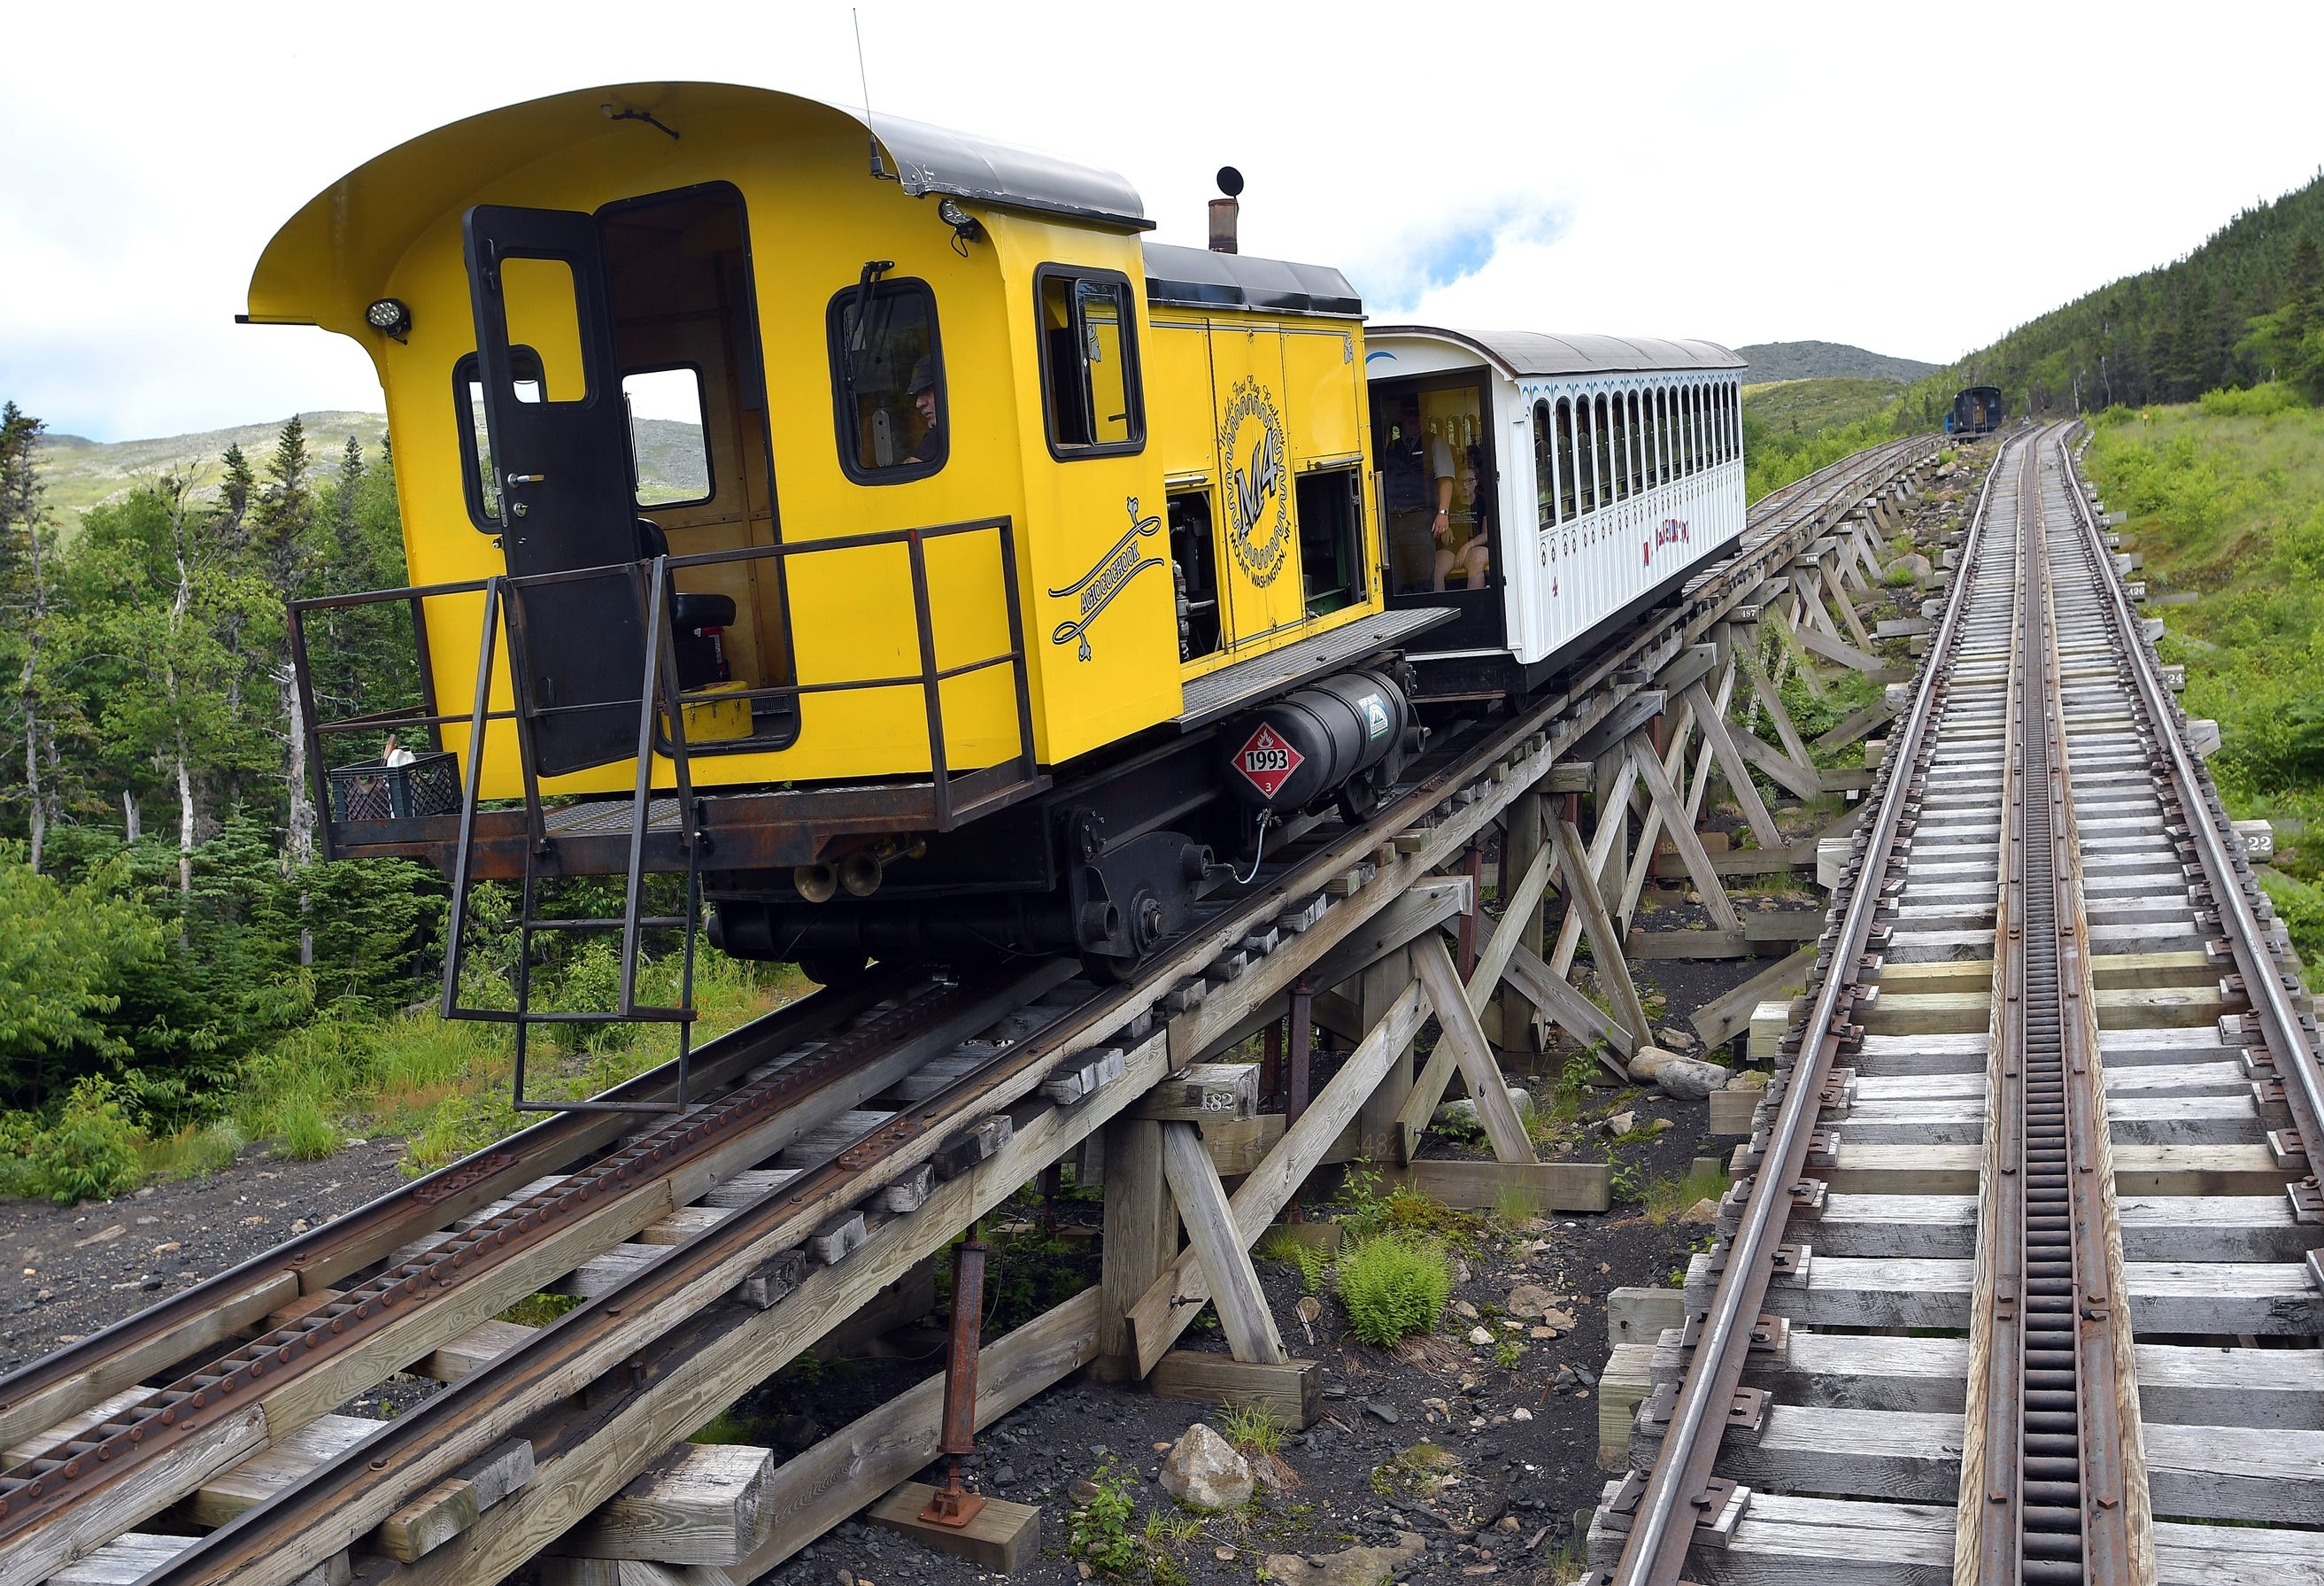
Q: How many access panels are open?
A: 2